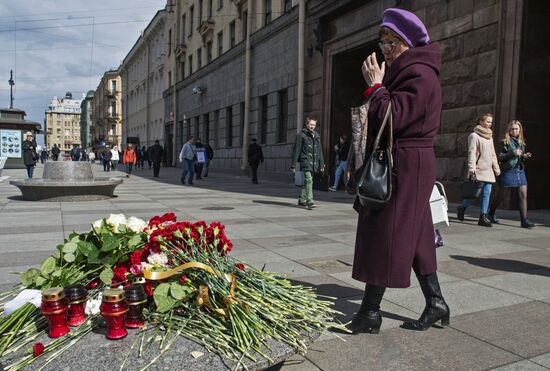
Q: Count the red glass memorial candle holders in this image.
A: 4